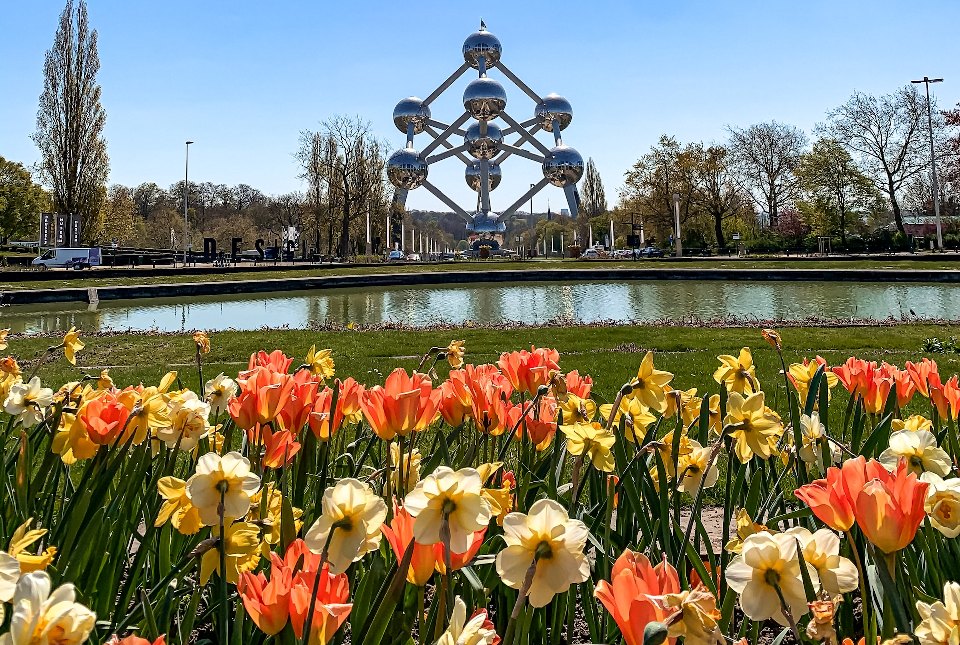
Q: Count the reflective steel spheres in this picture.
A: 9